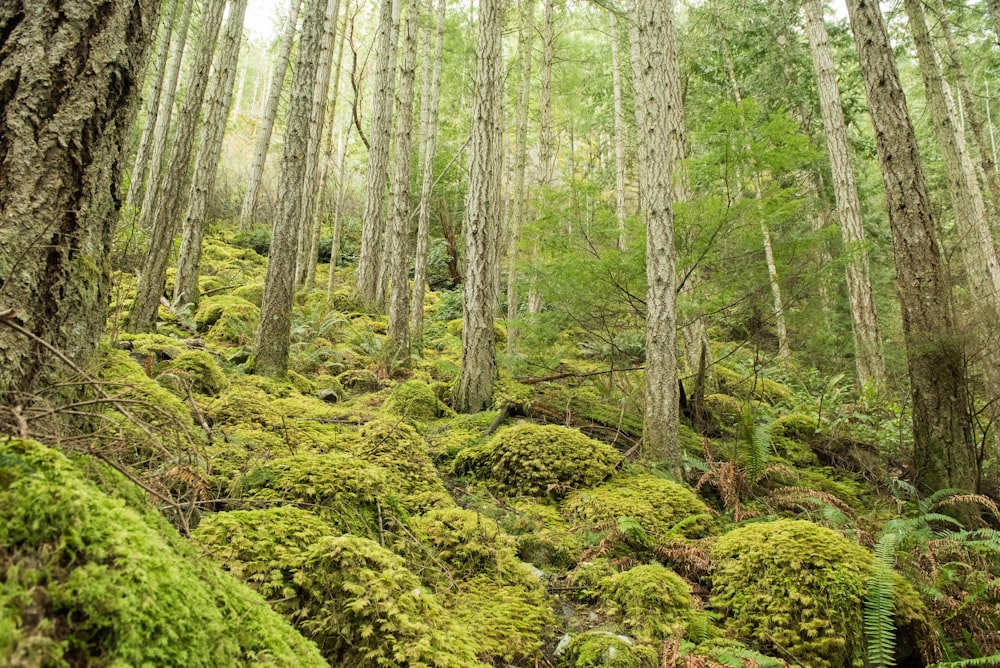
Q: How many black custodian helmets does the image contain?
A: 0